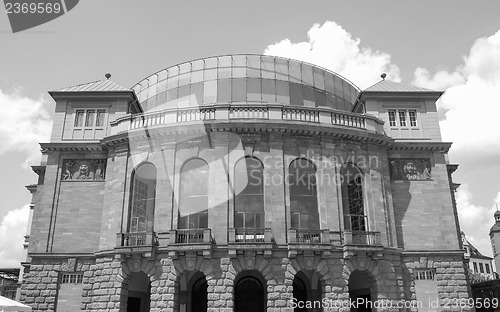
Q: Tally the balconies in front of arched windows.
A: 5